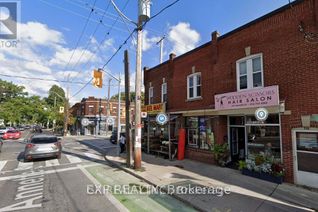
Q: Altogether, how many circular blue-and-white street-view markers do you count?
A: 2